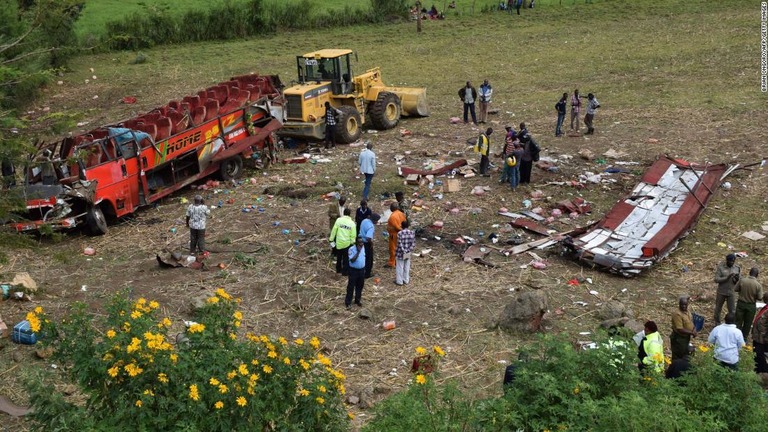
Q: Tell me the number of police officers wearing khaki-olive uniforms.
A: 3